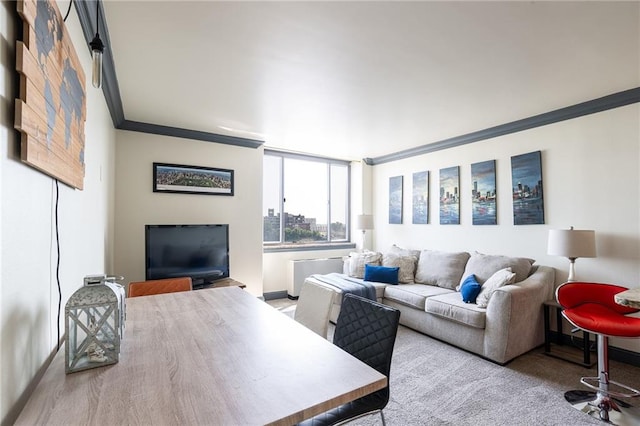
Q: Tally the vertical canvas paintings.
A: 5